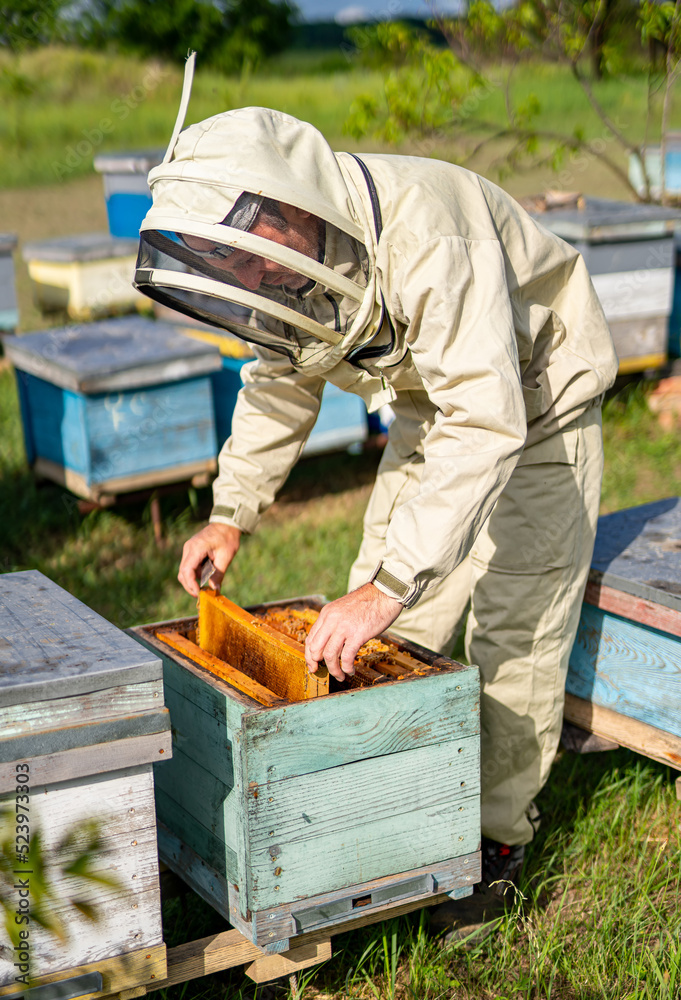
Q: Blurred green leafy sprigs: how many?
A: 1